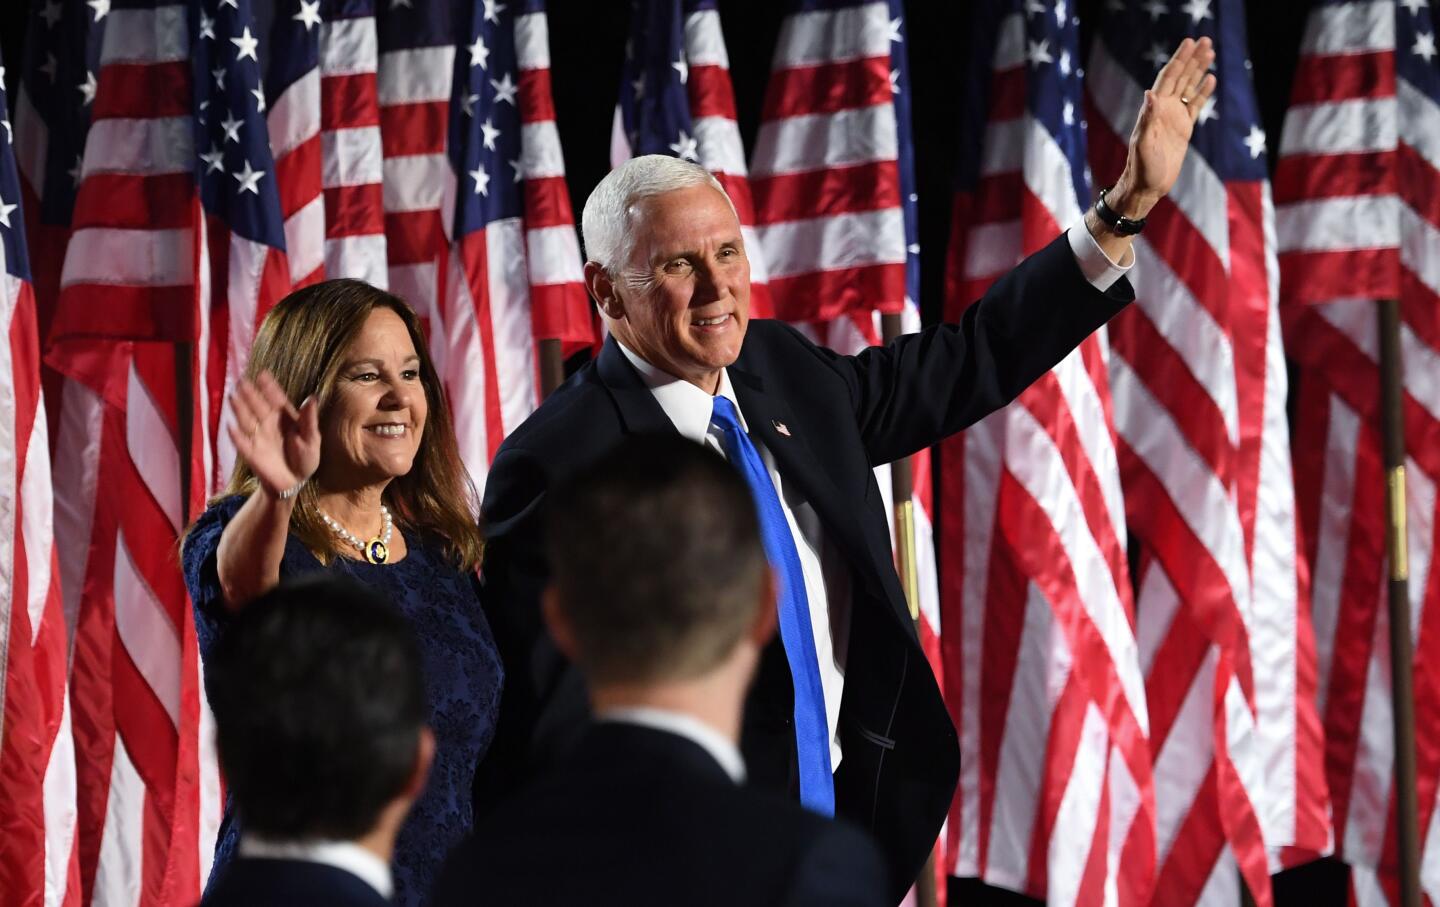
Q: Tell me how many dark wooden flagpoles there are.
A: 4